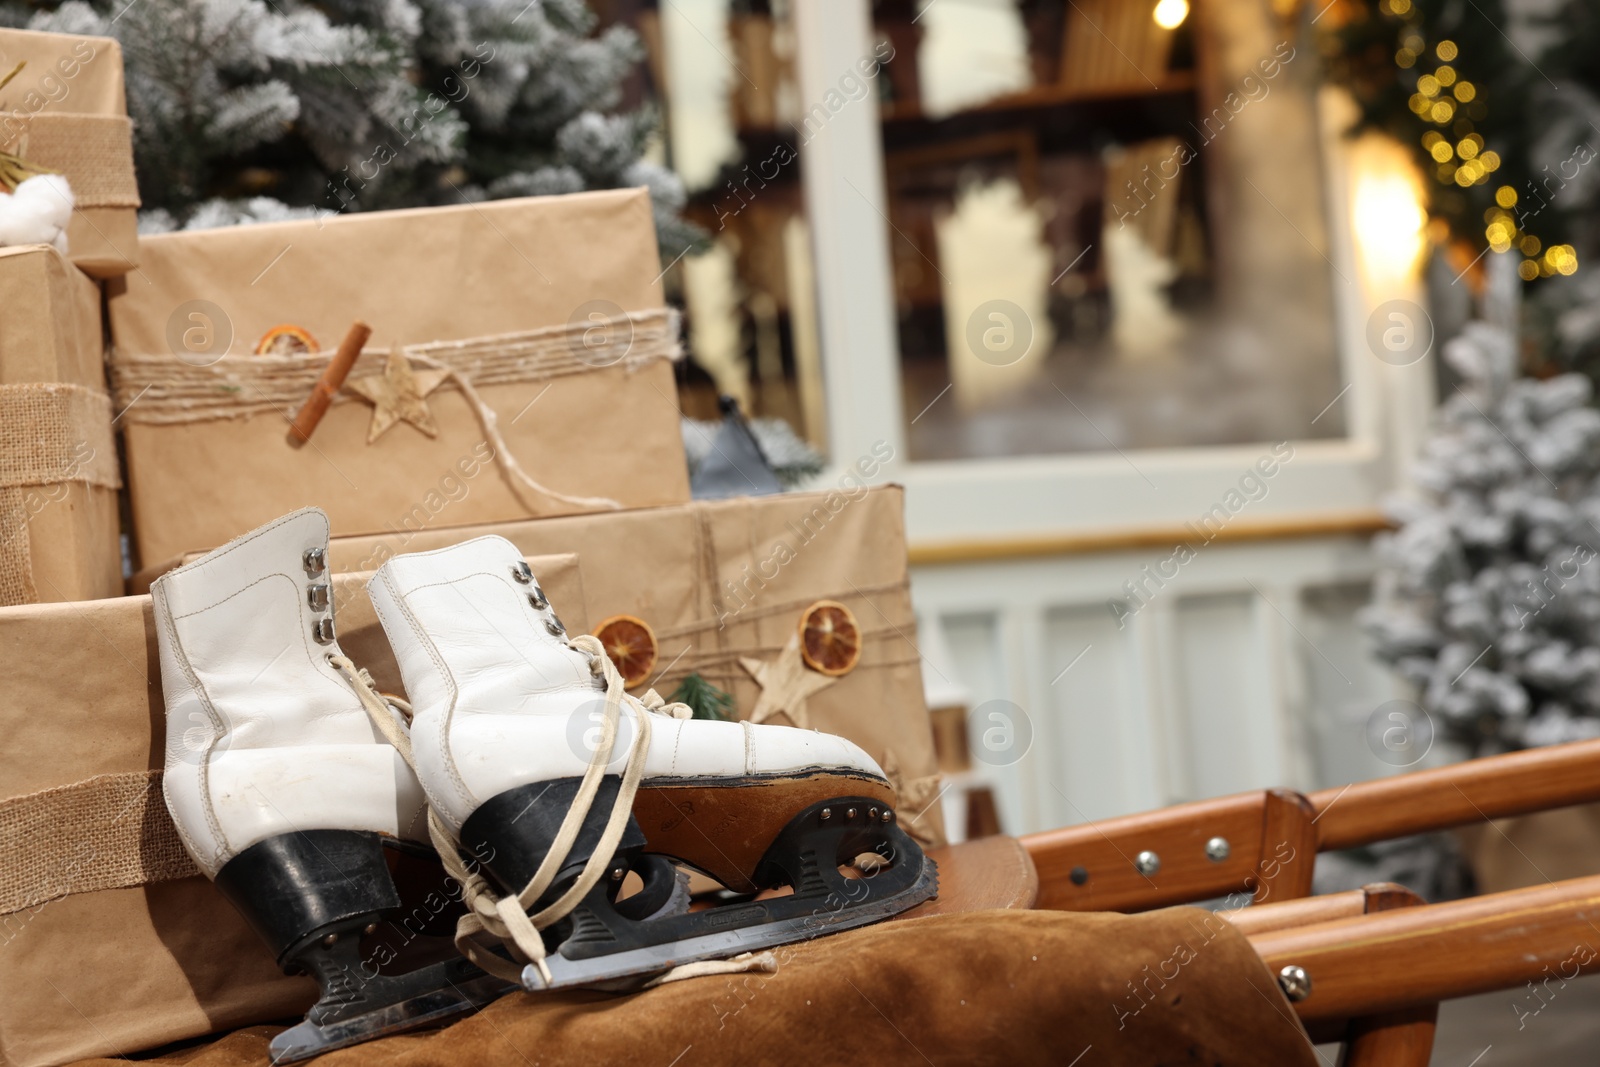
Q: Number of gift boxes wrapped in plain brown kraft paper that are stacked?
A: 5